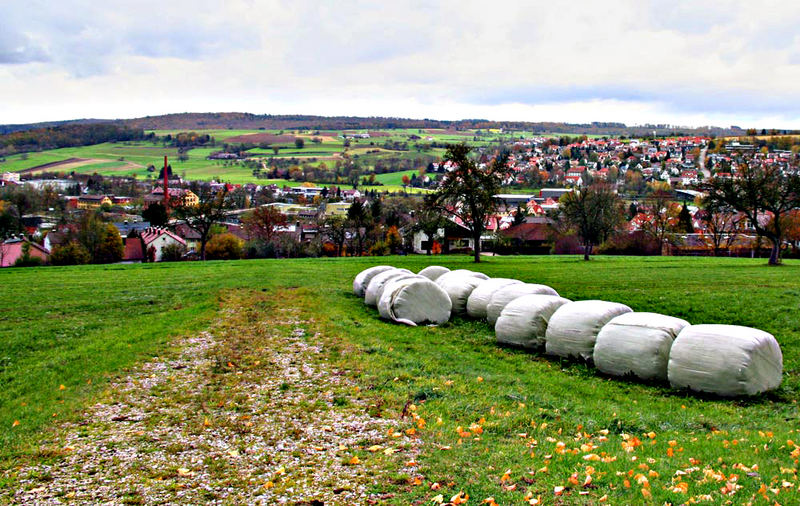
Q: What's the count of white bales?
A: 11